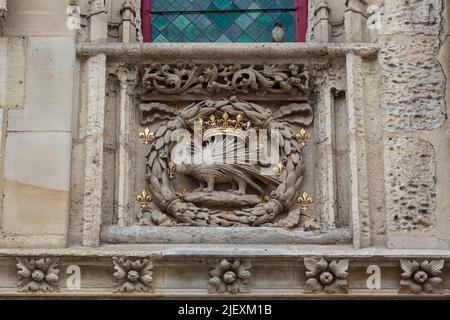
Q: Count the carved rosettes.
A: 5